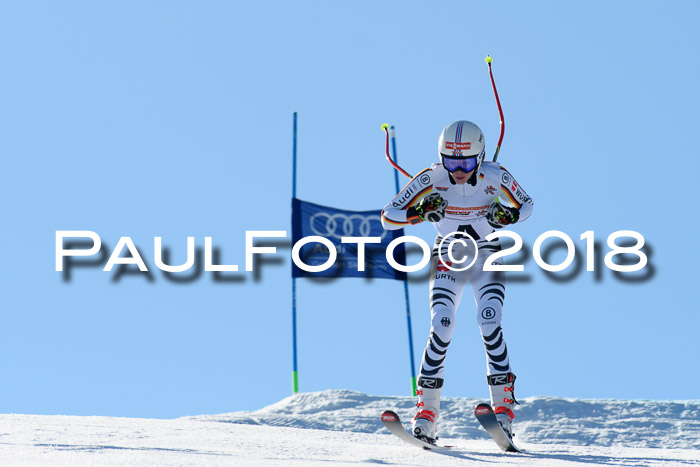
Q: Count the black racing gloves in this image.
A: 2